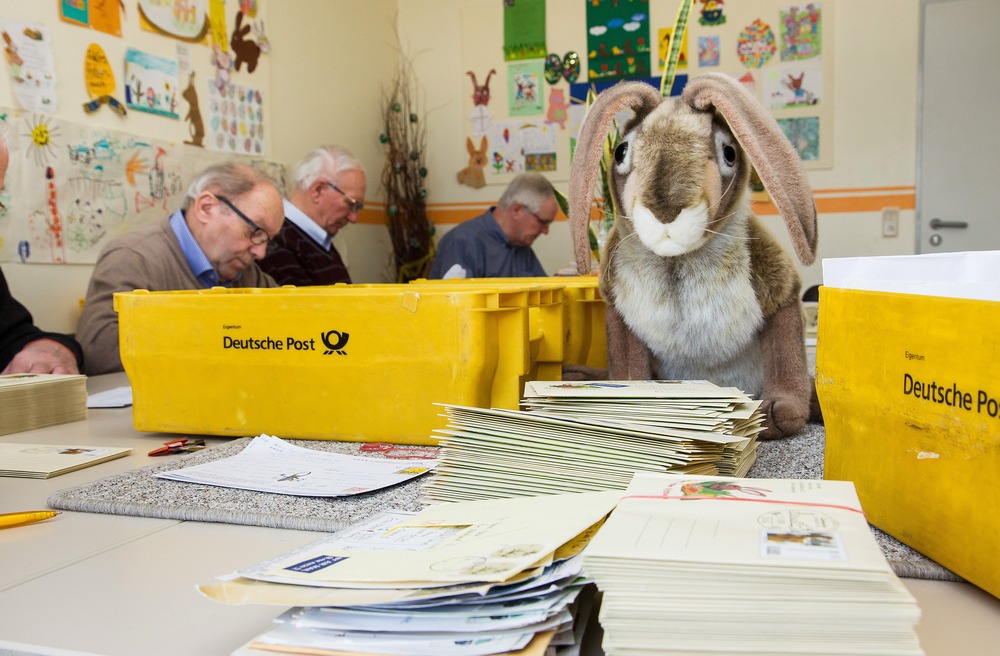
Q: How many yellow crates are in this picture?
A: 3